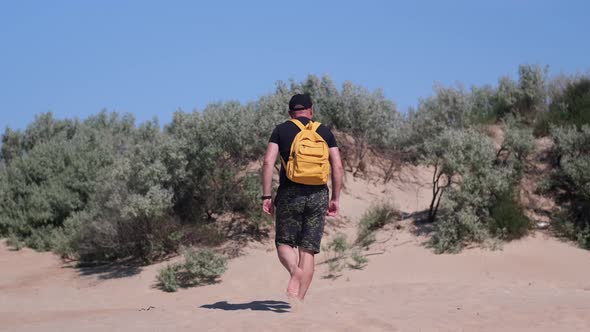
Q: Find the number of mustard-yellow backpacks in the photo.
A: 1